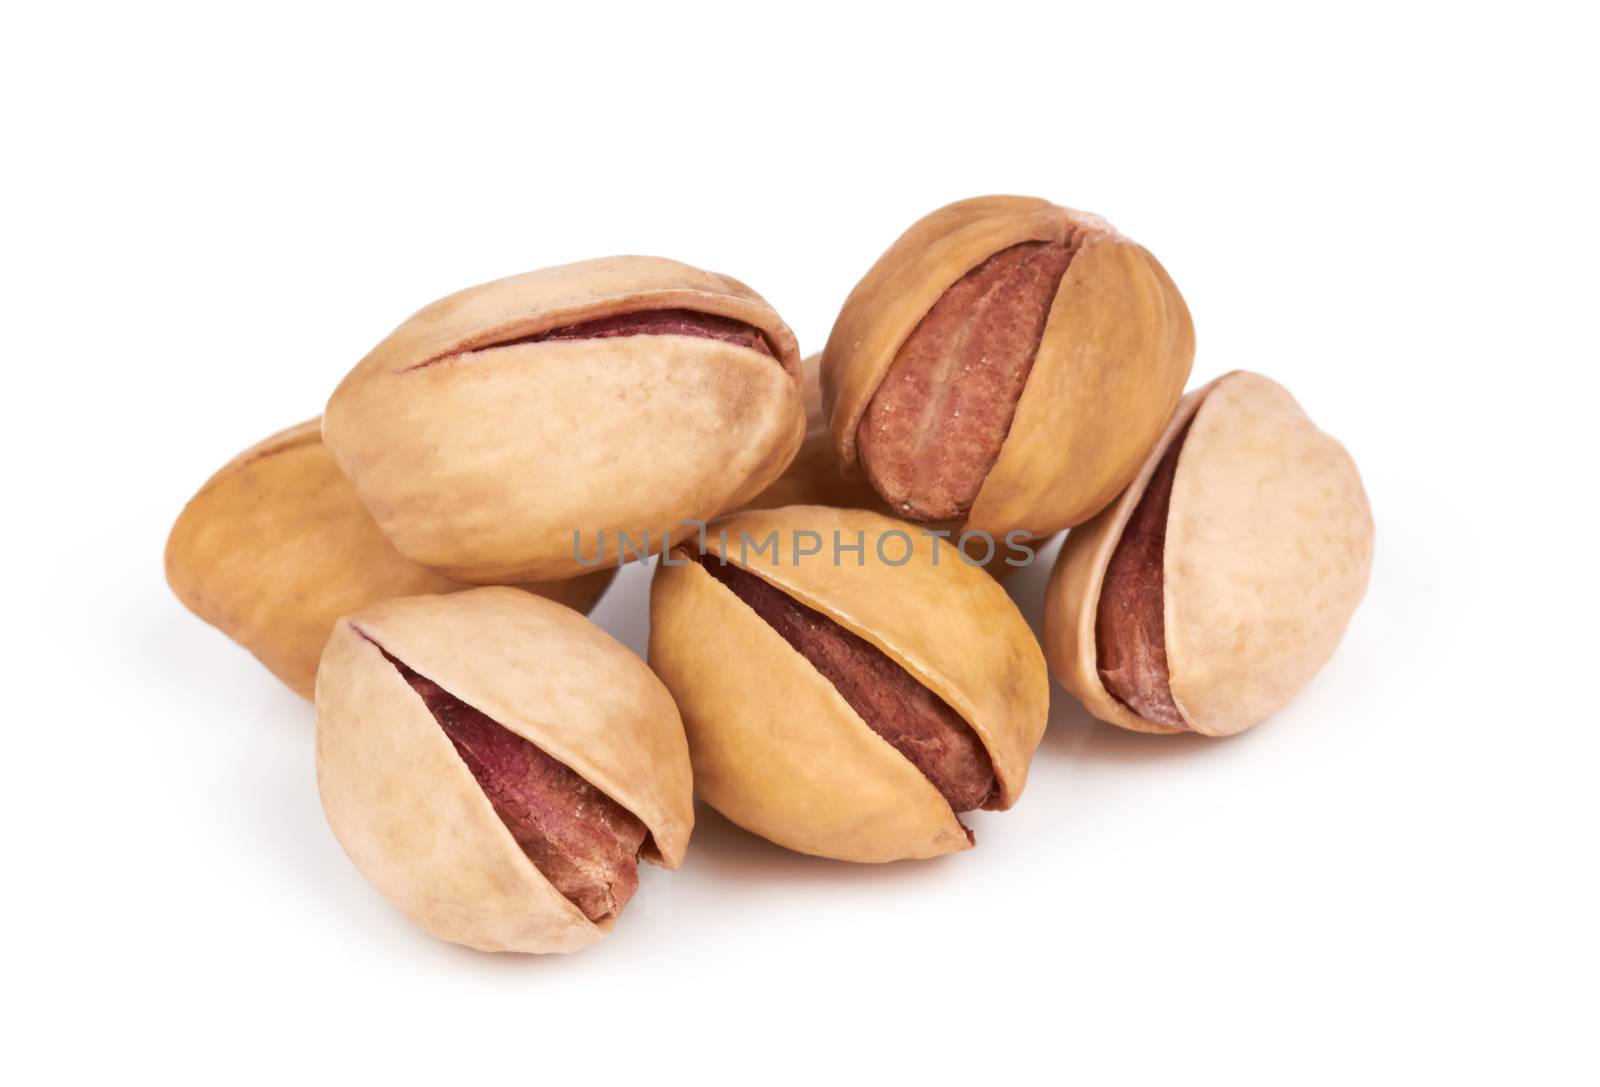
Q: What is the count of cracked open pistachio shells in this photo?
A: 5